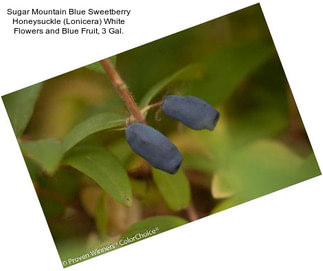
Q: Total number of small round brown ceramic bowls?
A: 0